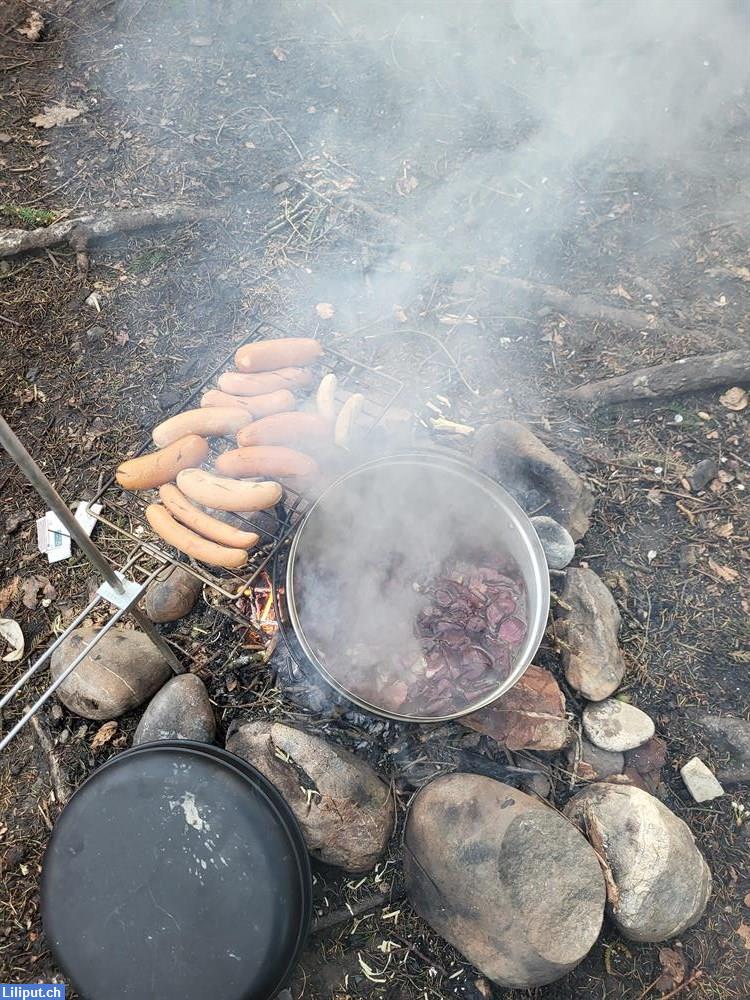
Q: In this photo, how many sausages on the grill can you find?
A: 12